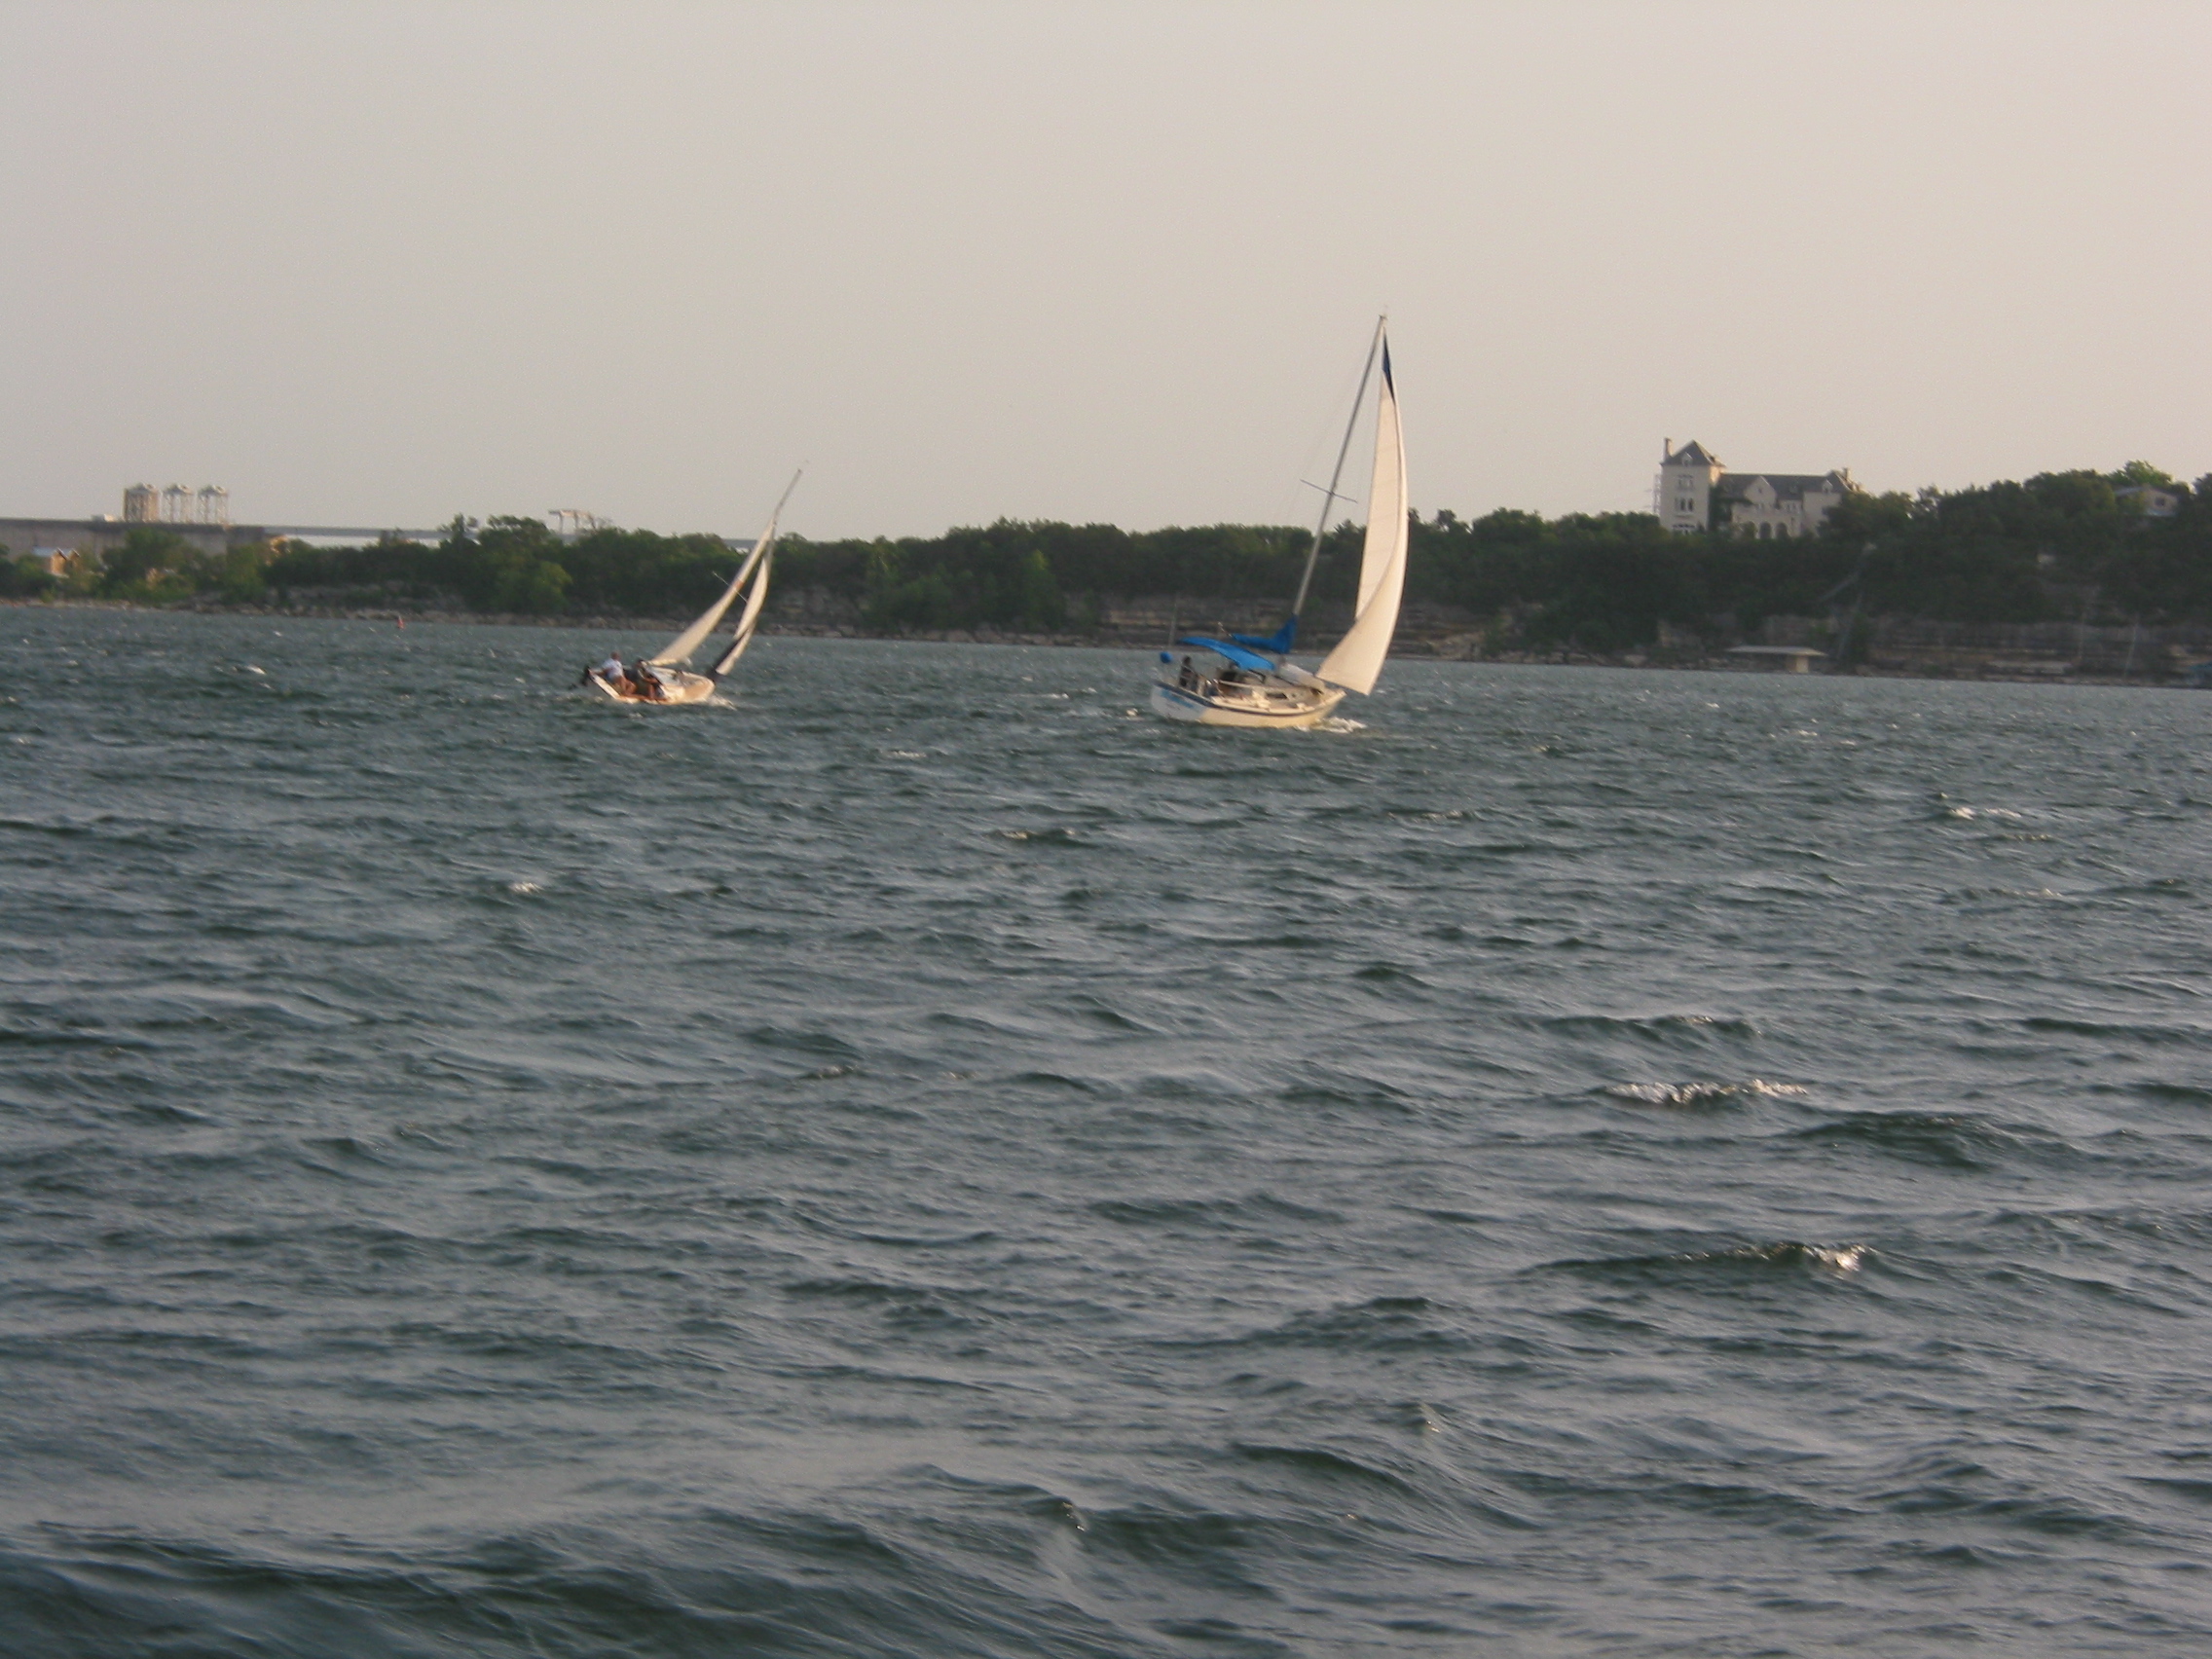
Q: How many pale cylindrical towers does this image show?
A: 3